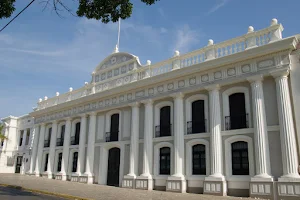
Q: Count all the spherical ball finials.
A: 10